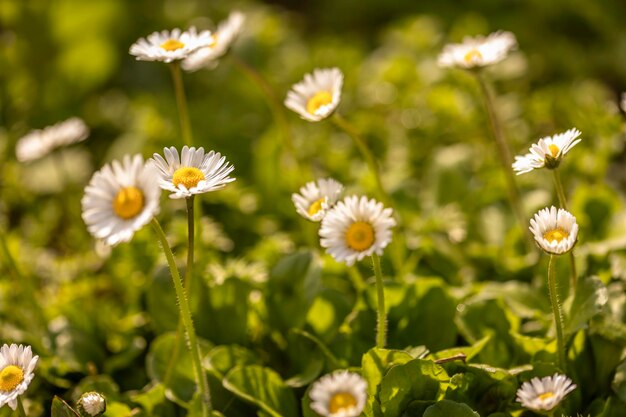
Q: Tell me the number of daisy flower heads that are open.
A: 14